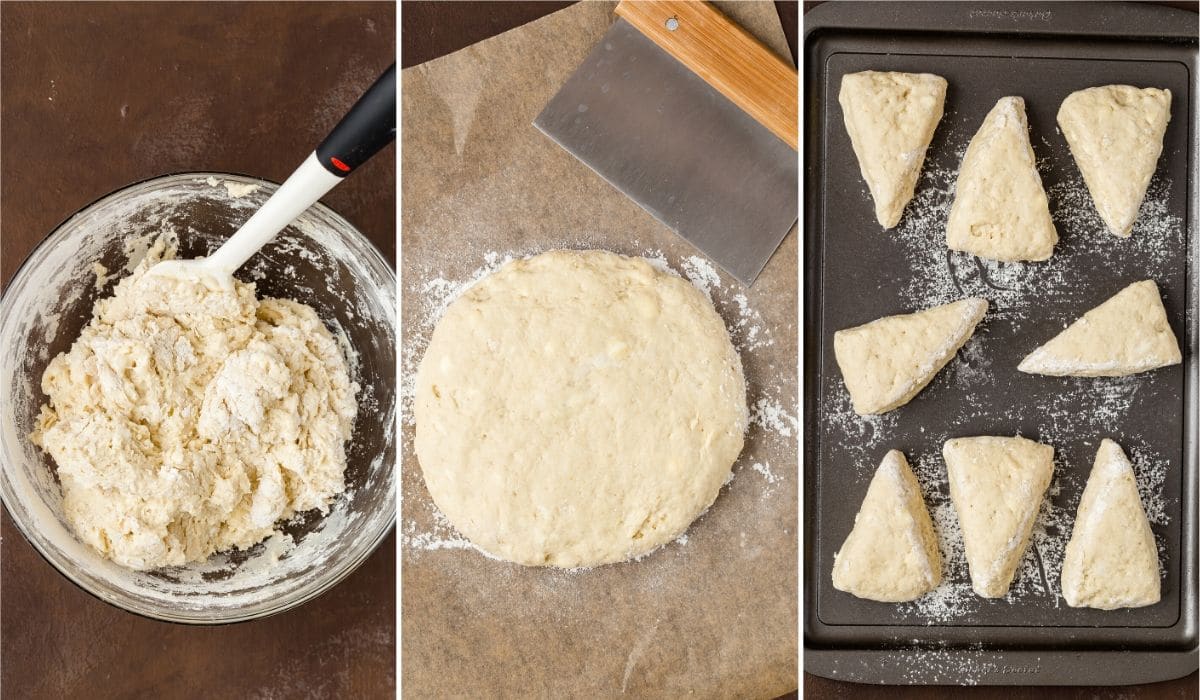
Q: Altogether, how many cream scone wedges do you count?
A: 8